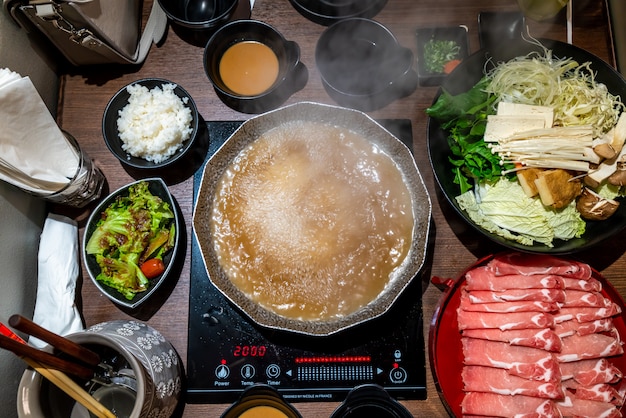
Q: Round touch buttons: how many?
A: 4